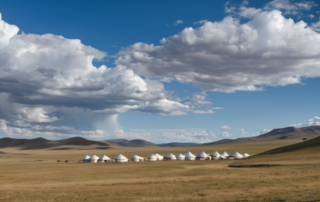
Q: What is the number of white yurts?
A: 15